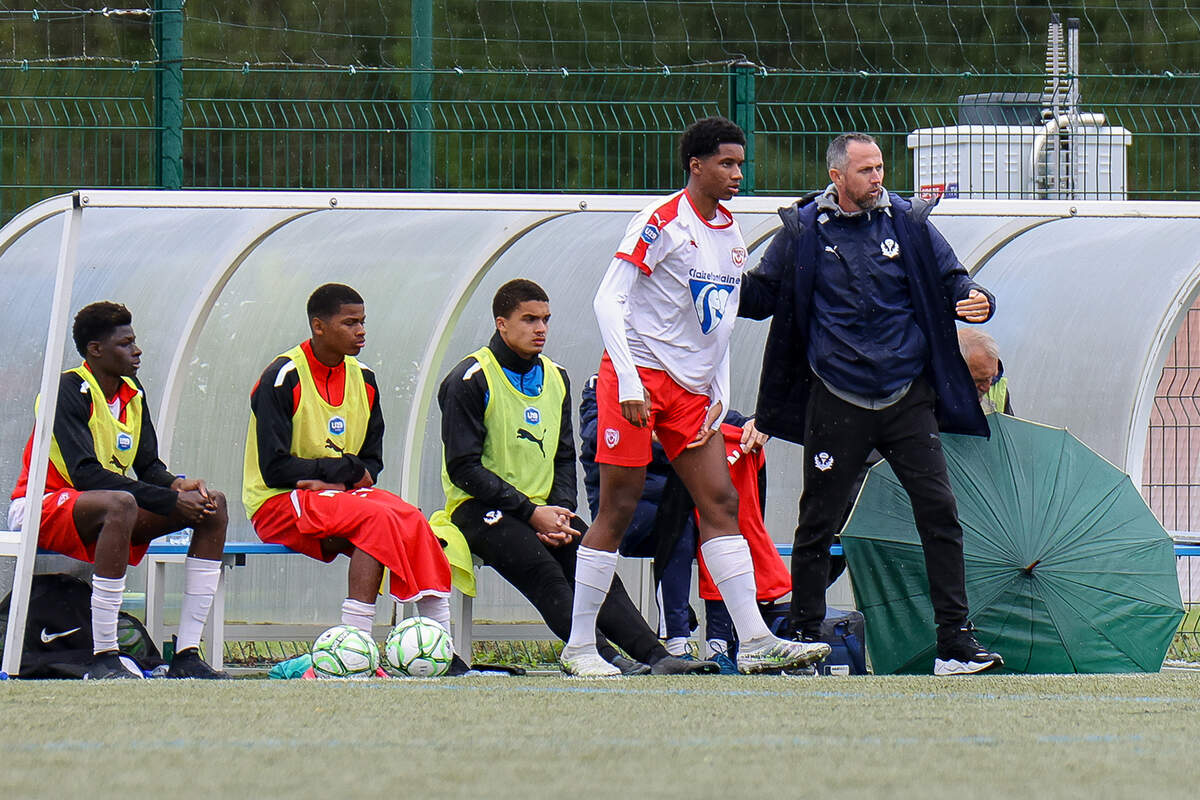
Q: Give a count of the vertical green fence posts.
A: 3